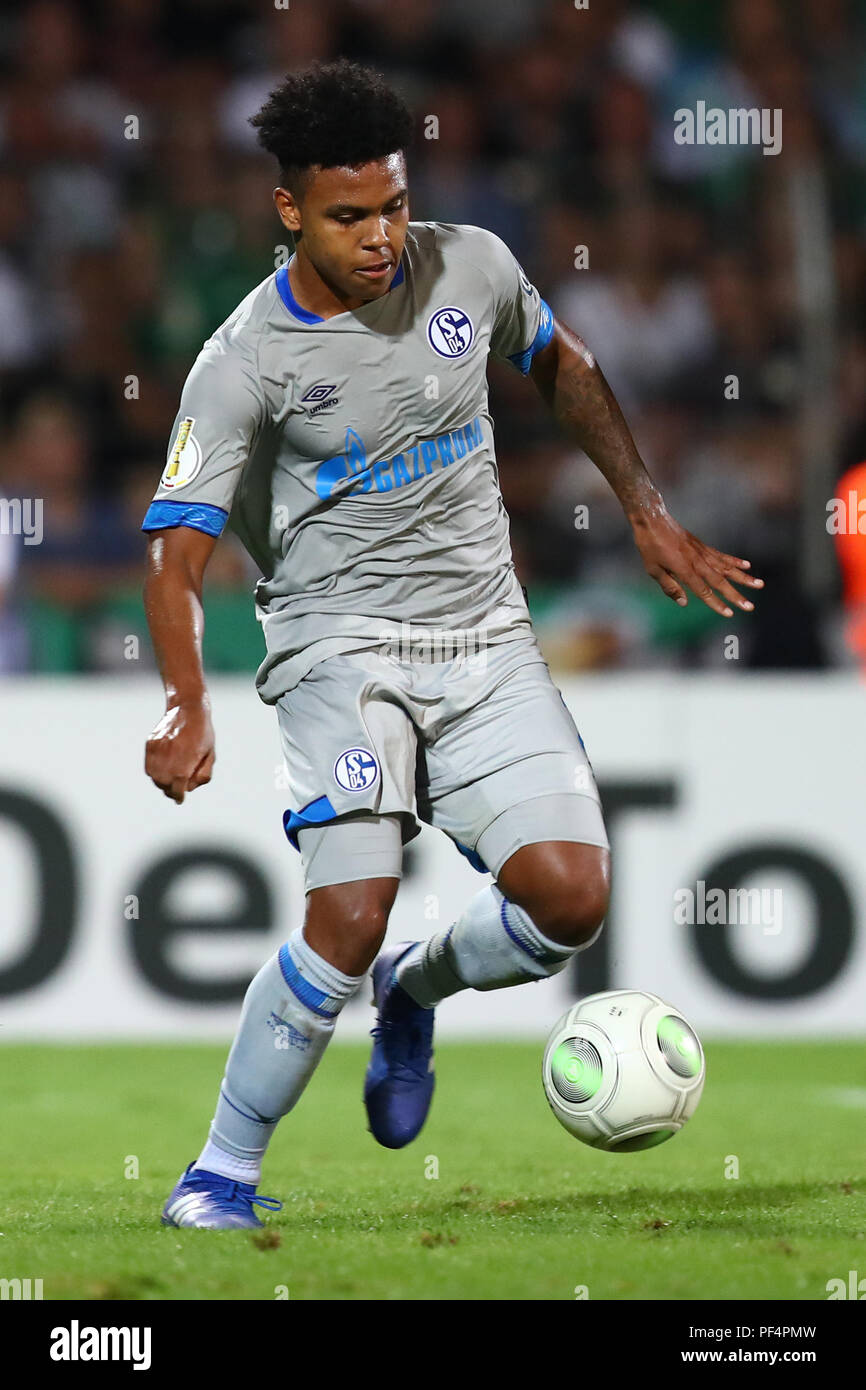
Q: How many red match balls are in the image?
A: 0